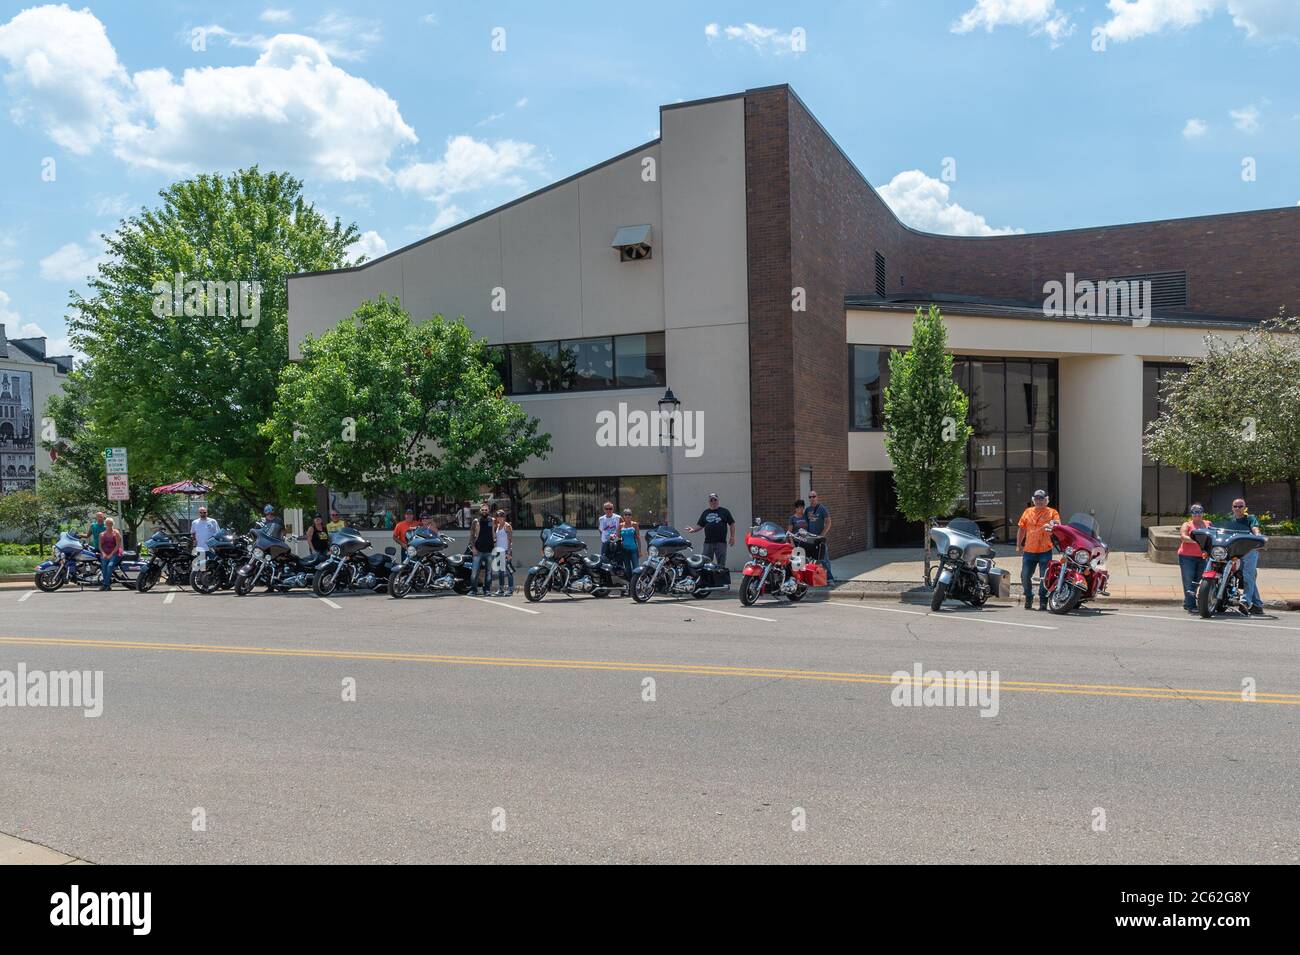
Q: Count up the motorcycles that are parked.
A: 12